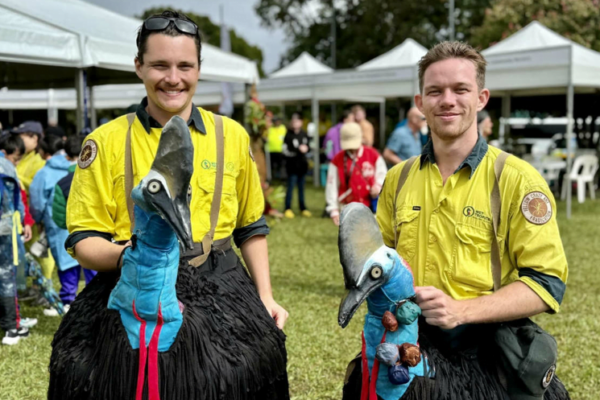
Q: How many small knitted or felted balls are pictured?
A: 5